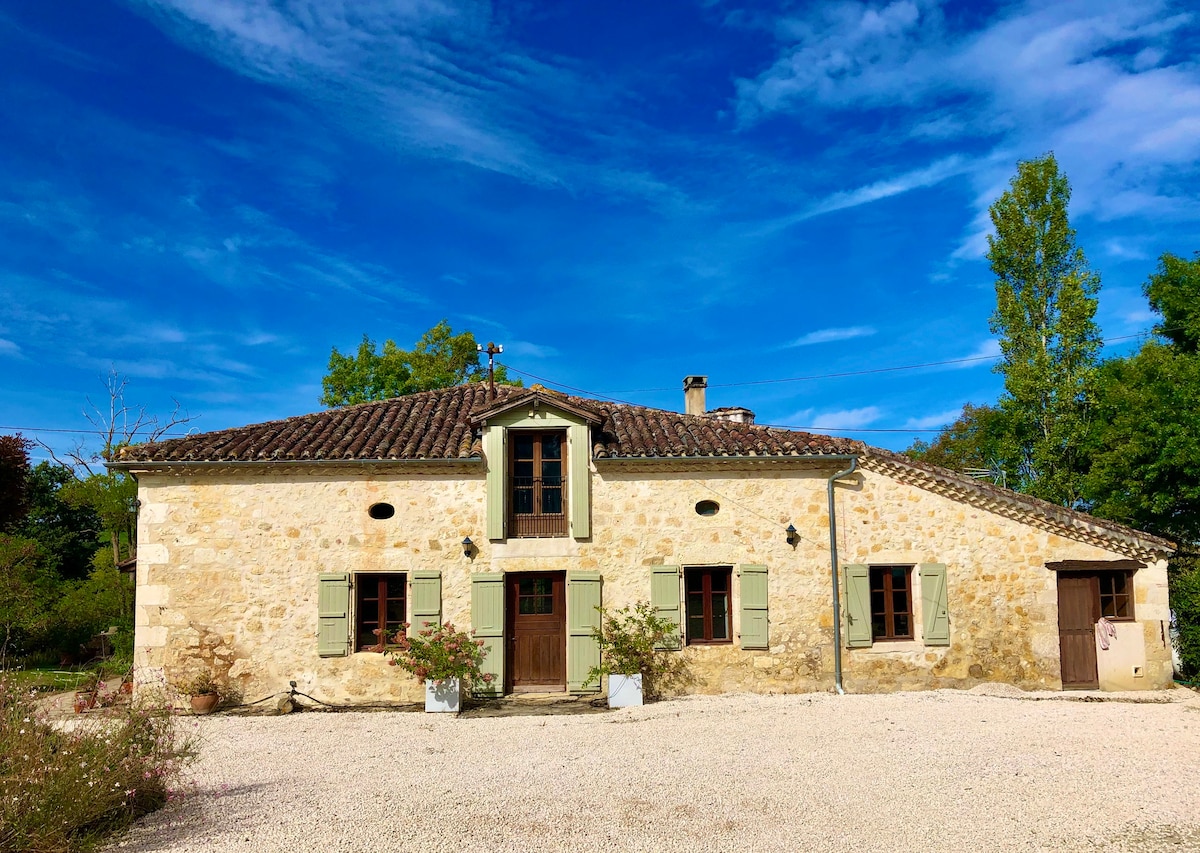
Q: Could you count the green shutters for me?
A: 10